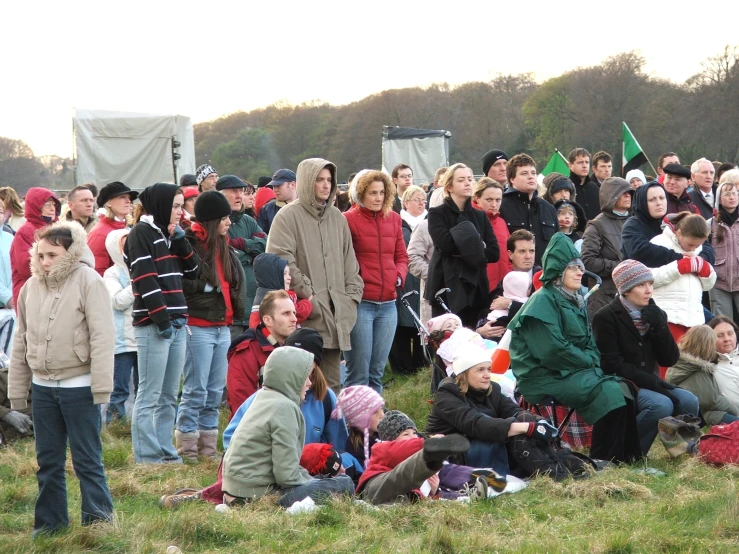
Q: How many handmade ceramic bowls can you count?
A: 0